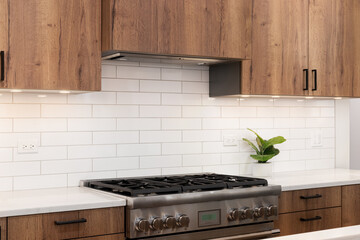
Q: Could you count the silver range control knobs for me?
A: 8